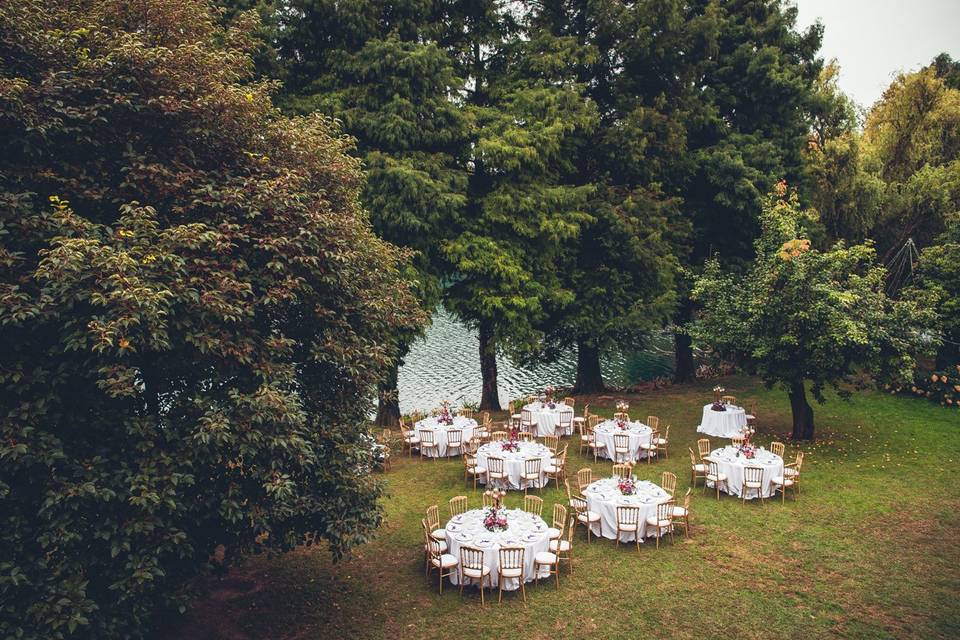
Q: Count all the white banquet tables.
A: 8